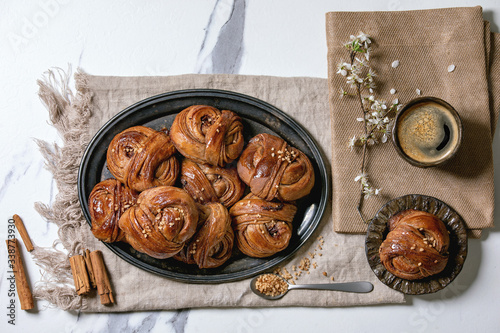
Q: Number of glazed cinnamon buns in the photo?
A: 9